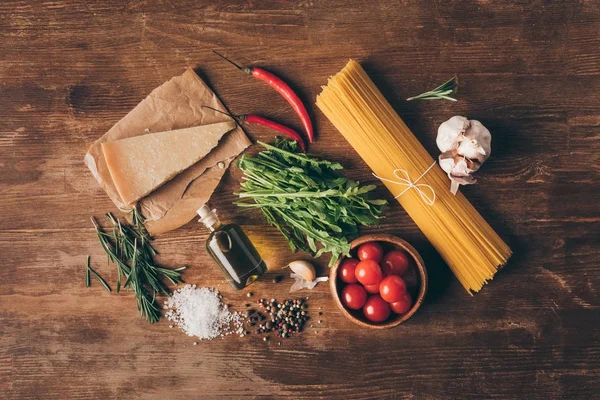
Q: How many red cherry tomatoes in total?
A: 9